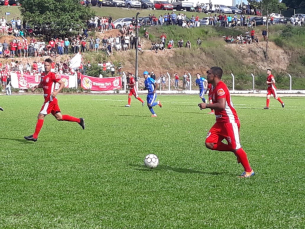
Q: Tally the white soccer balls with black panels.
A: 1